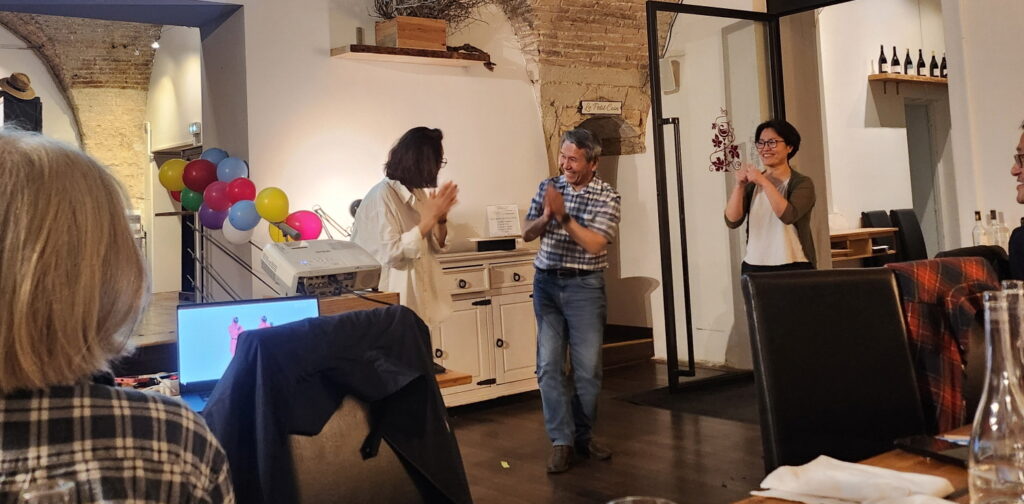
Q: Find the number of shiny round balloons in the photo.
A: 14